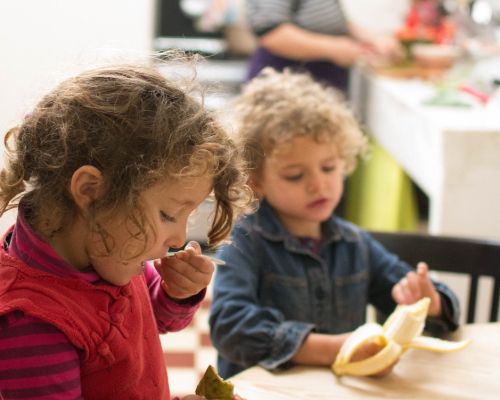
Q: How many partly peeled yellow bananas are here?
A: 1